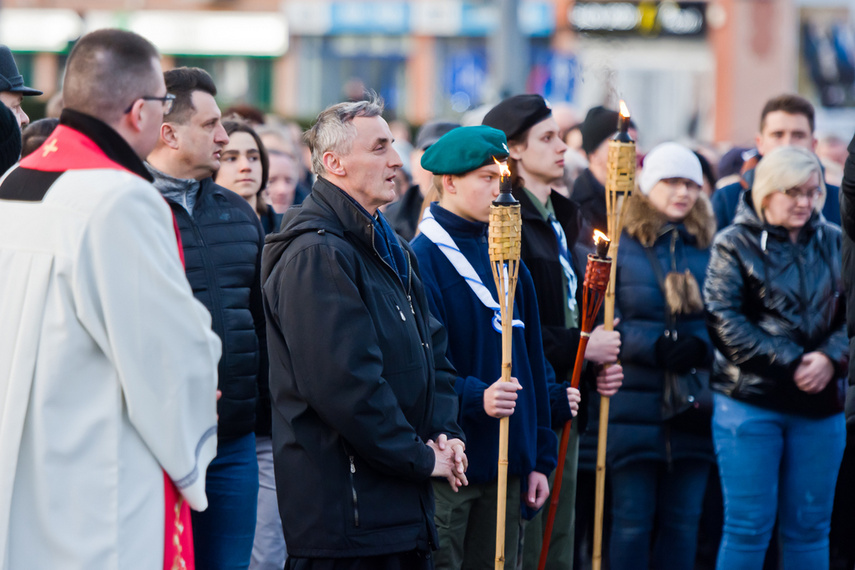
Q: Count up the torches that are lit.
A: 3